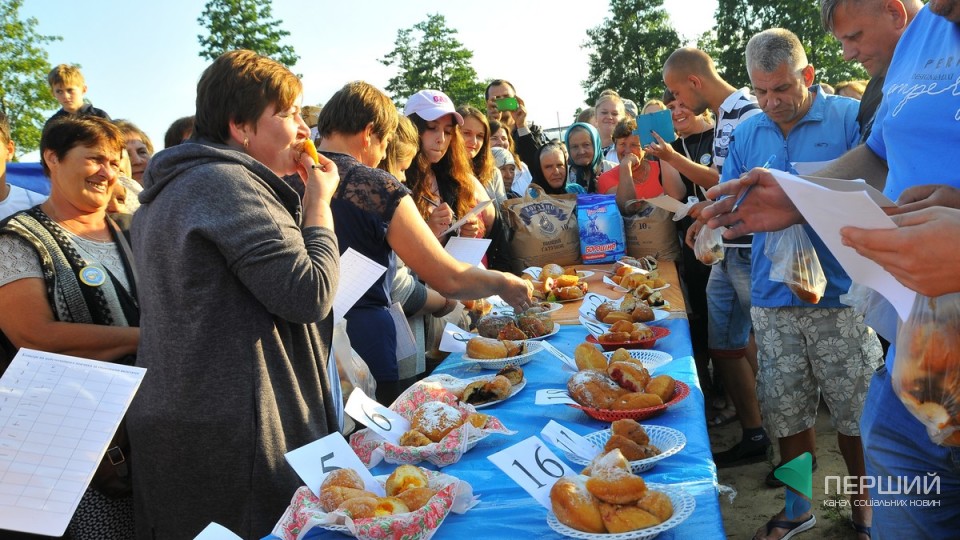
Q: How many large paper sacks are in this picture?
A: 2